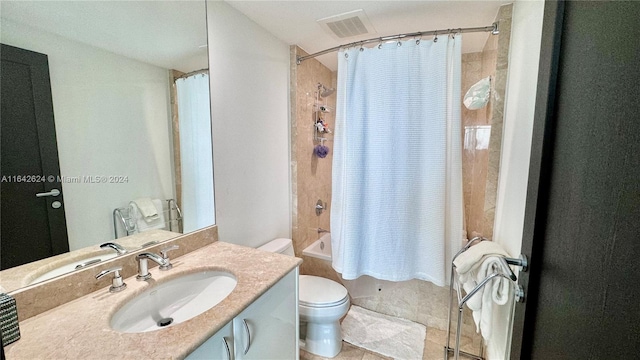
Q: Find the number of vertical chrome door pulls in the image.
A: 2